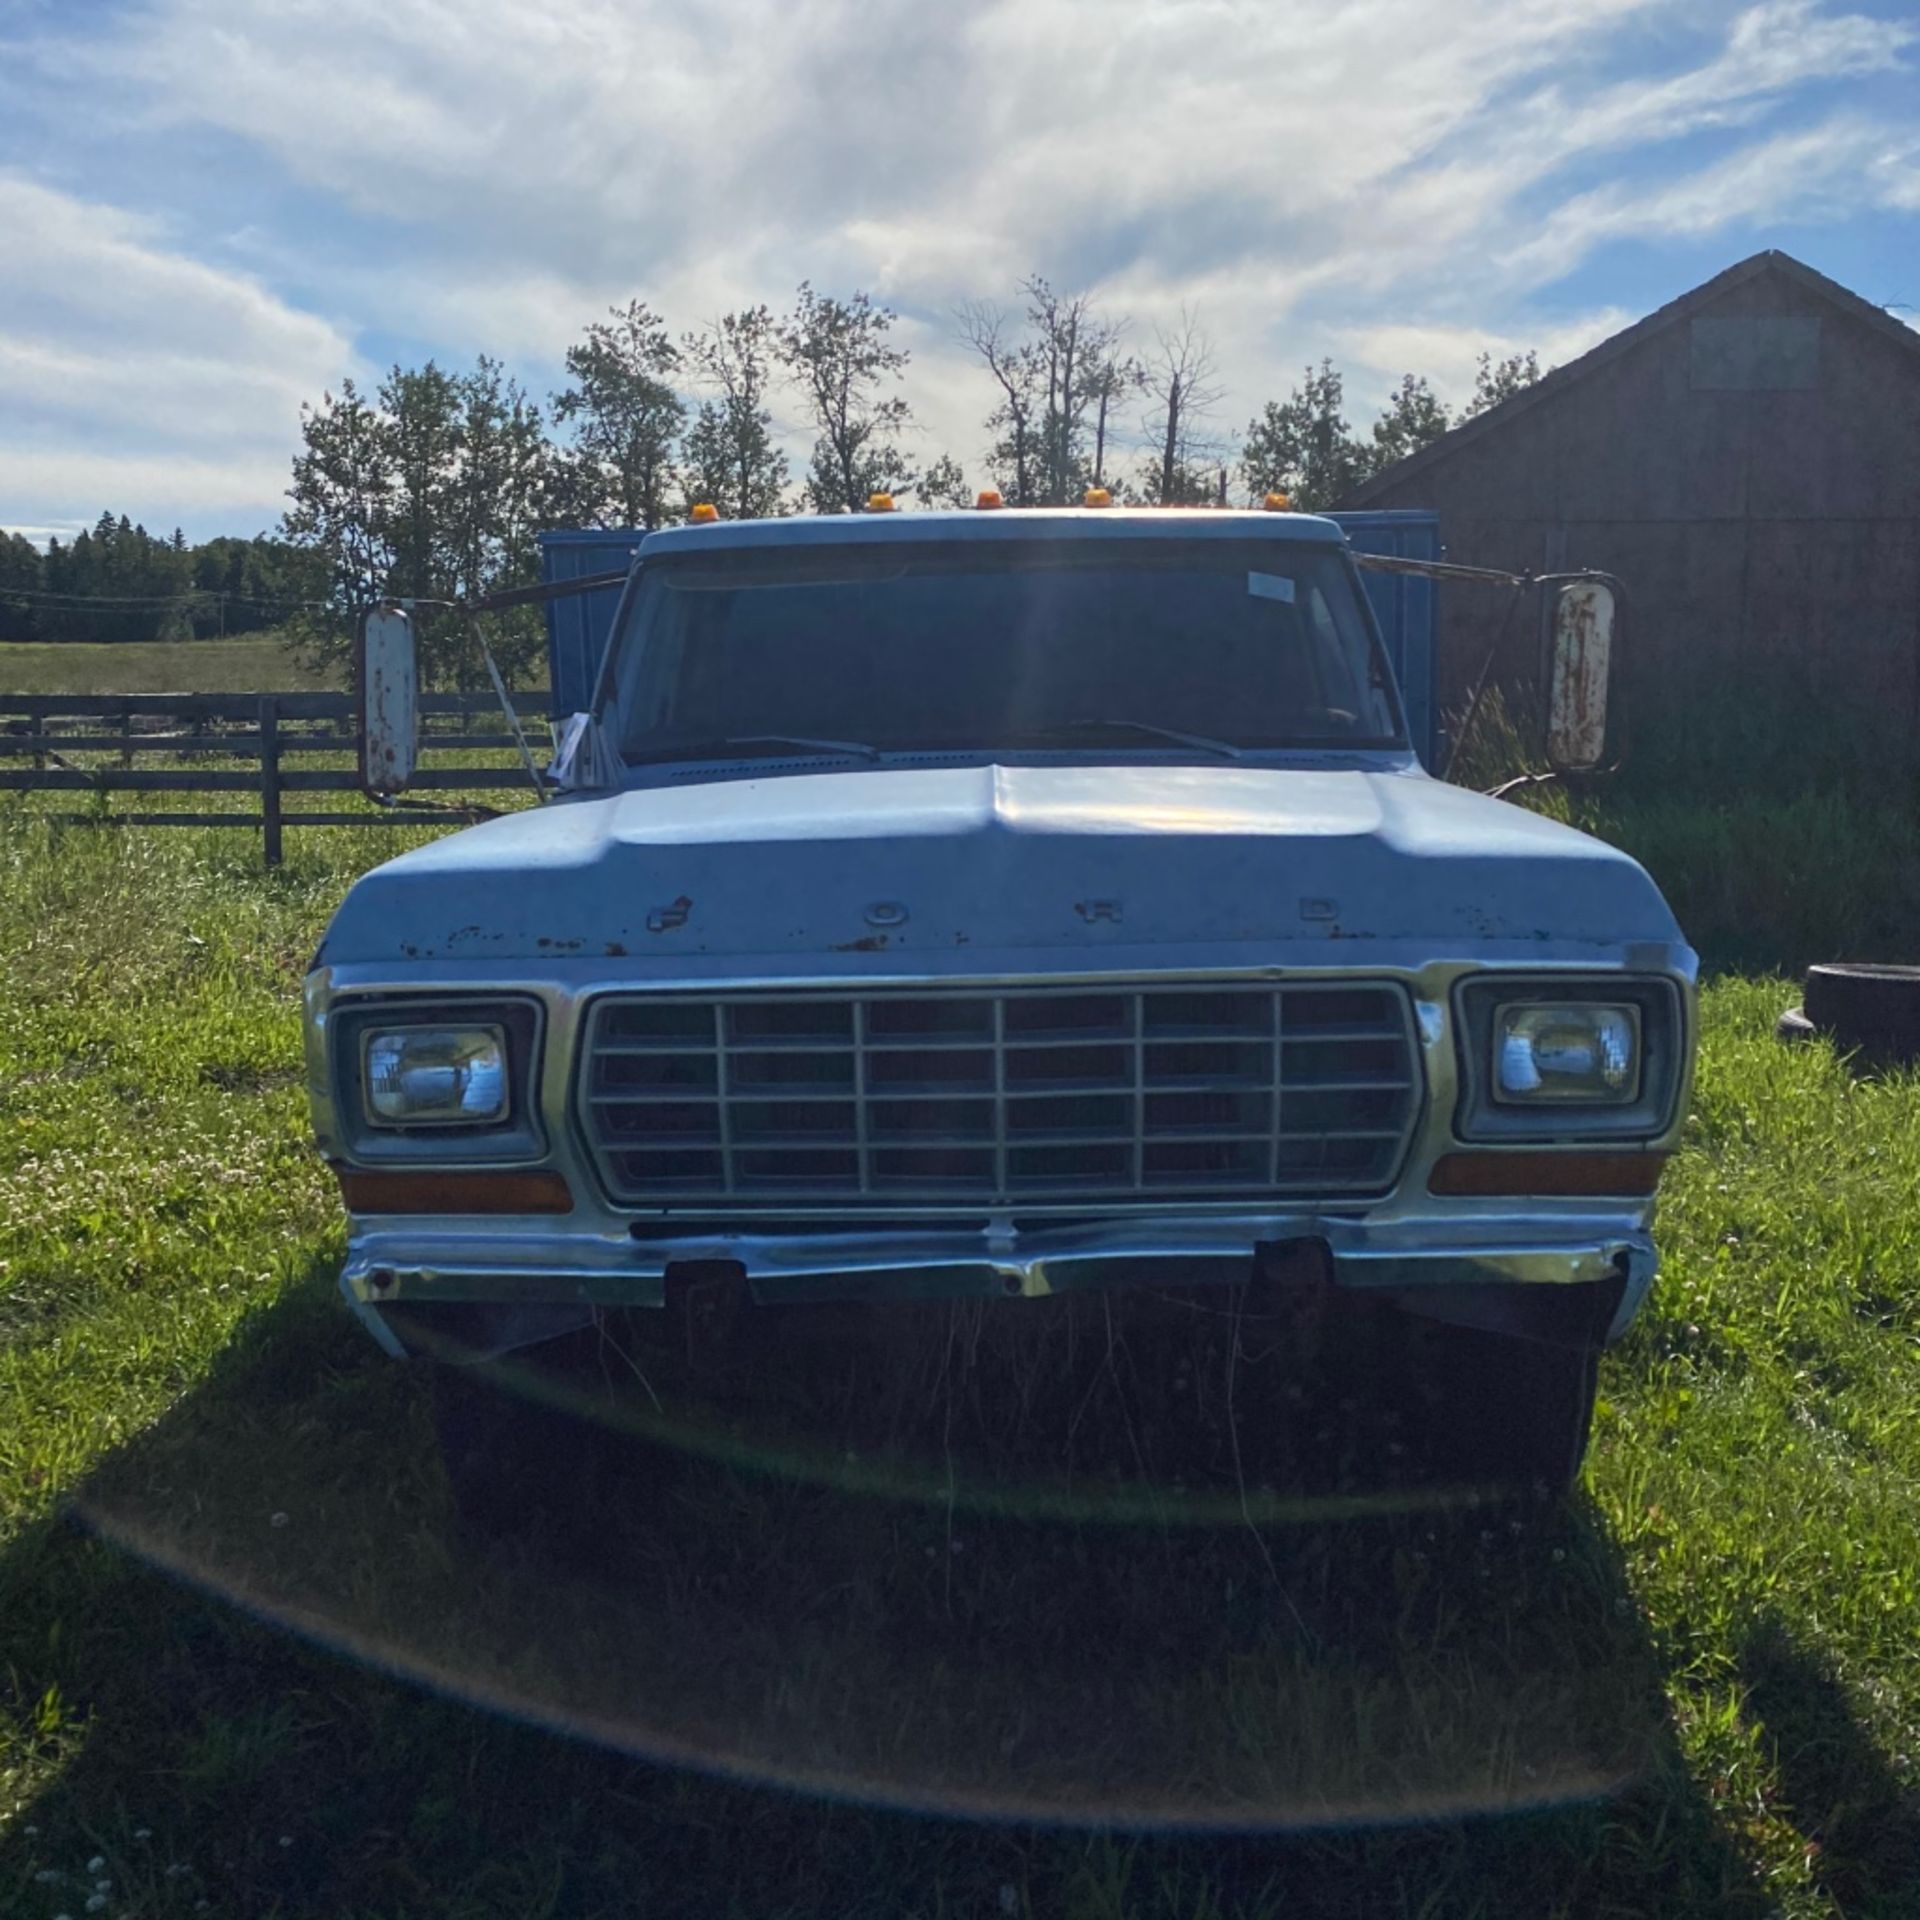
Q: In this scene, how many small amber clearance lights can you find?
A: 5